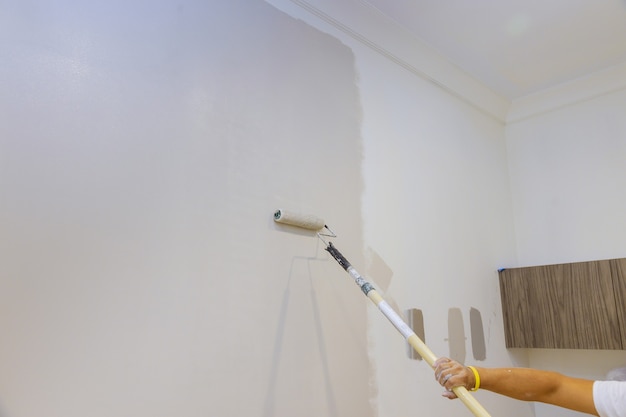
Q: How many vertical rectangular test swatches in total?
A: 3